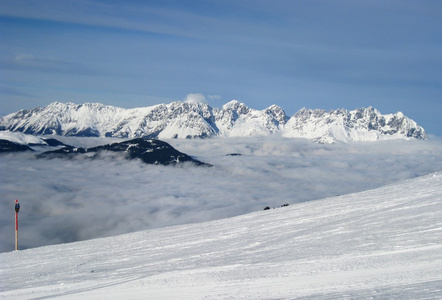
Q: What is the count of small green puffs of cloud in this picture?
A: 0